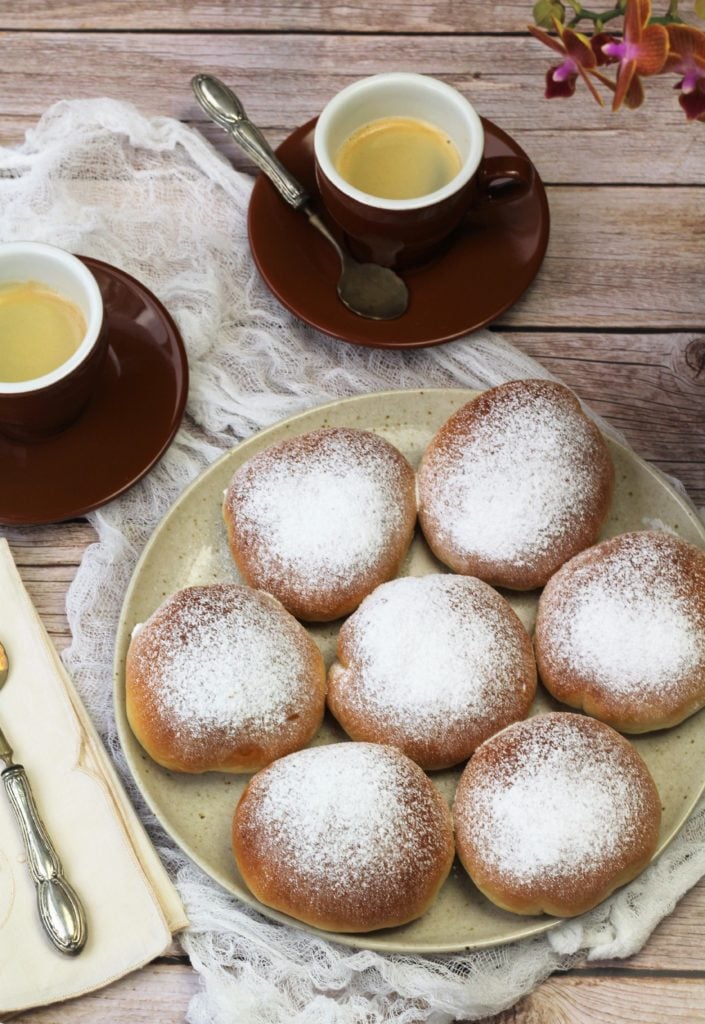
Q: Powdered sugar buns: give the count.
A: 7